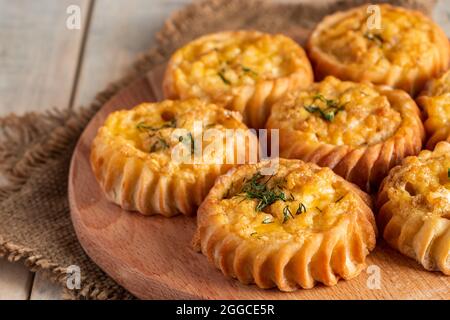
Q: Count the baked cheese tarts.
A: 7